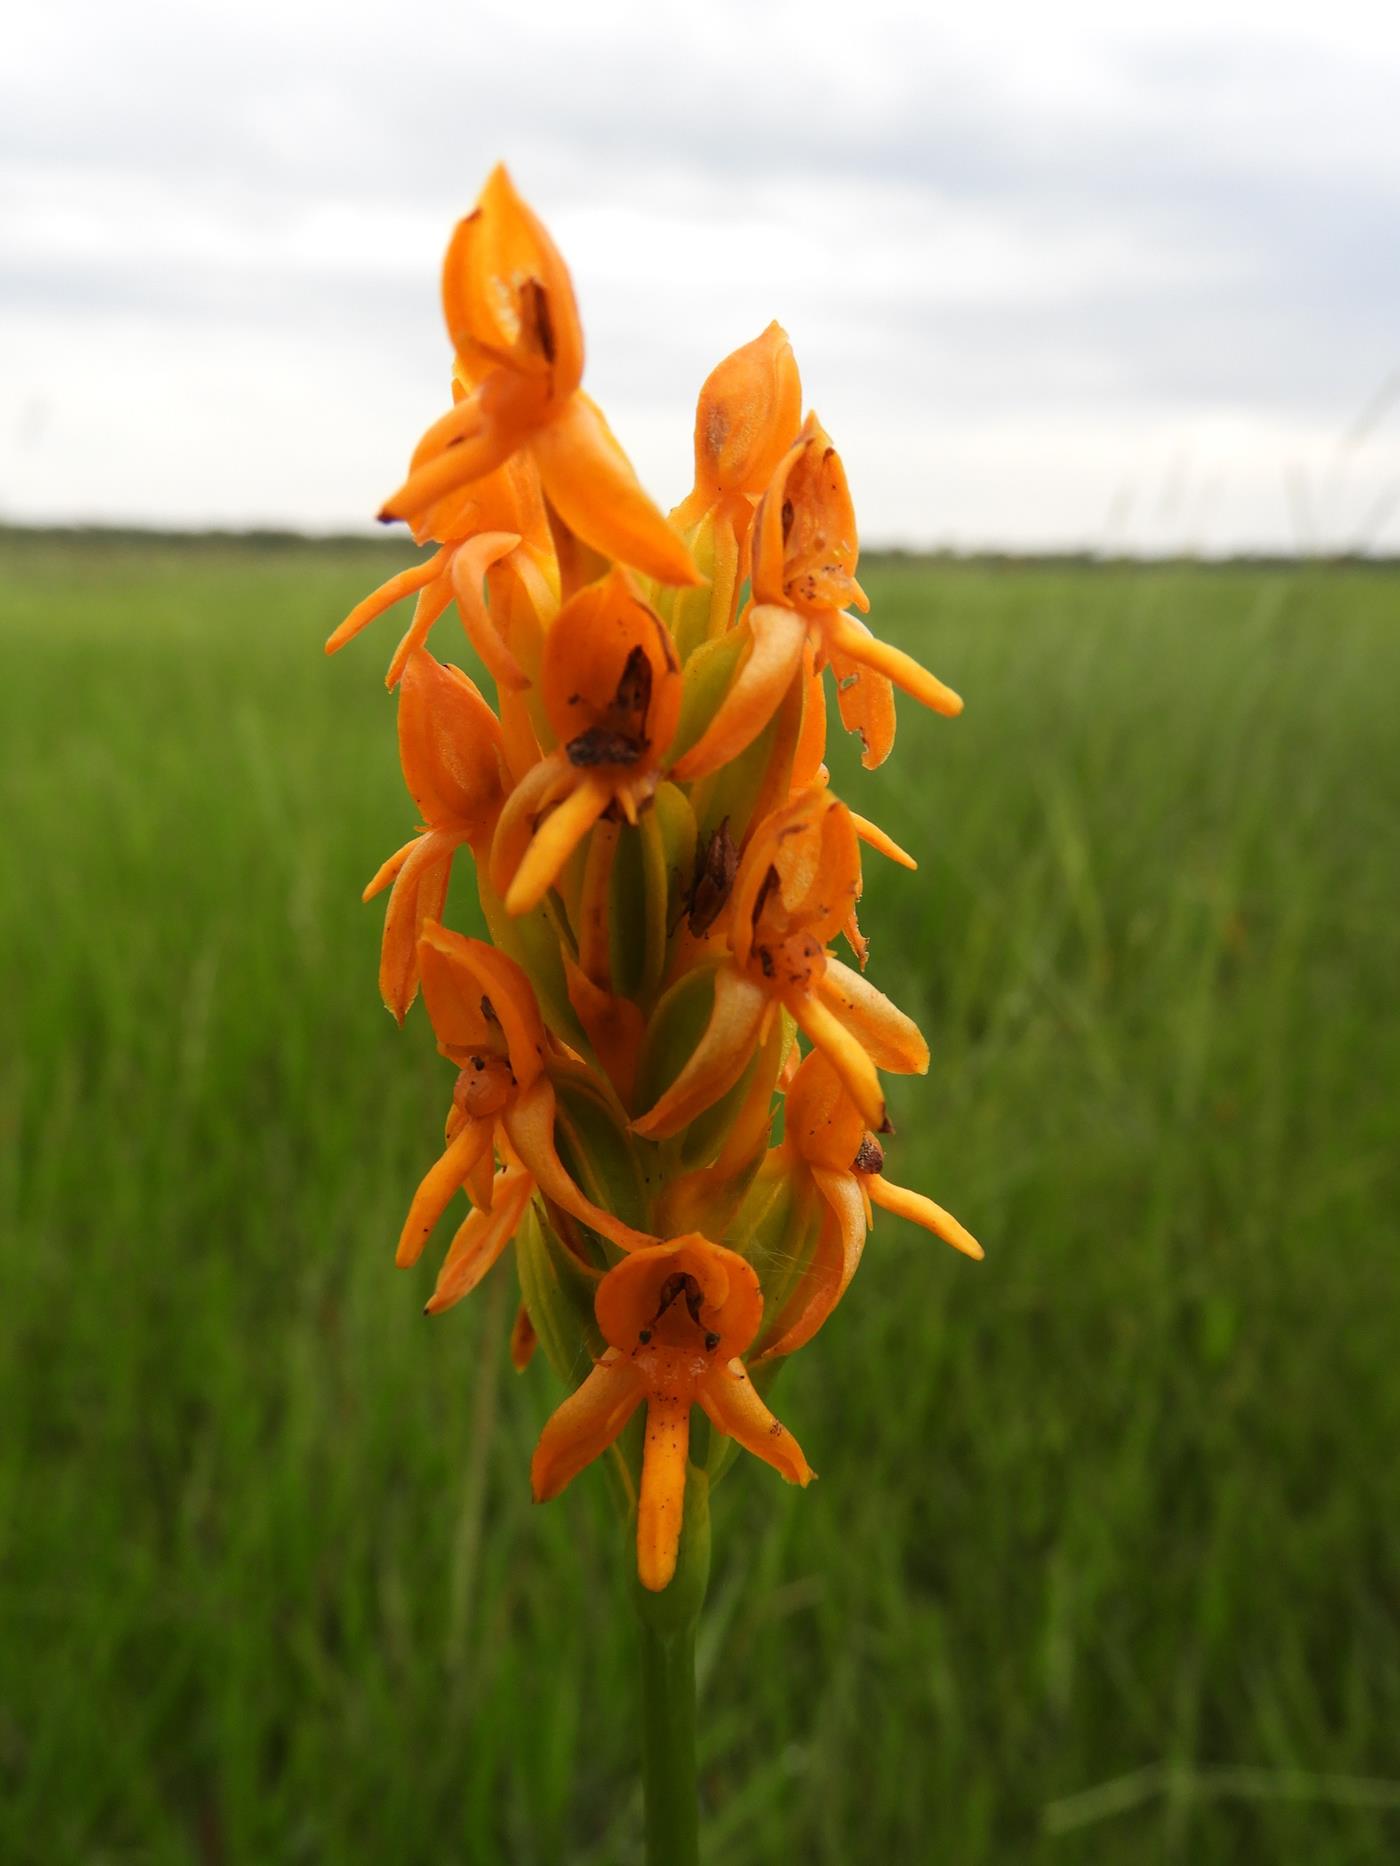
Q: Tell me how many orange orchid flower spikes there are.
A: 1